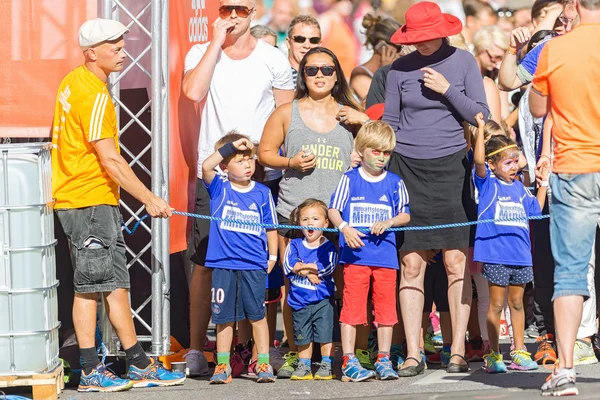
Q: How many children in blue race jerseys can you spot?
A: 4